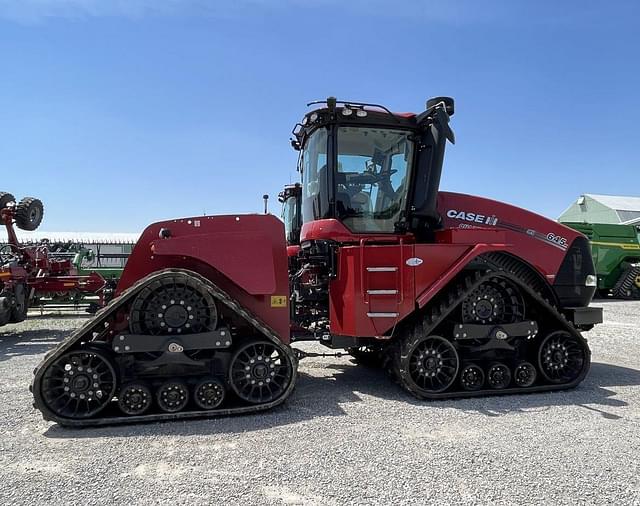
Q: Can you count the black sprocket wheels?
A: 12